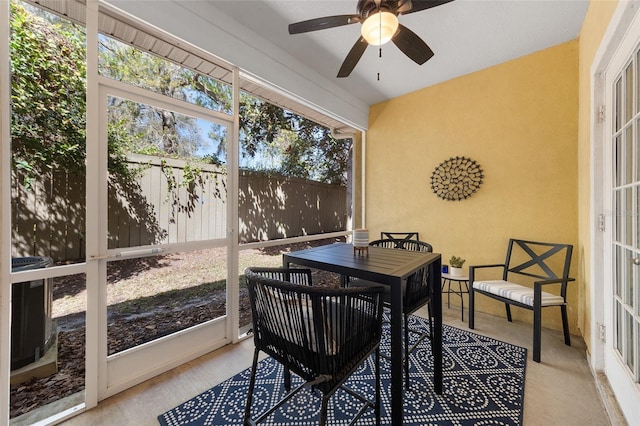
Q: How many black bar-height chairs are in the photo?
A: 2